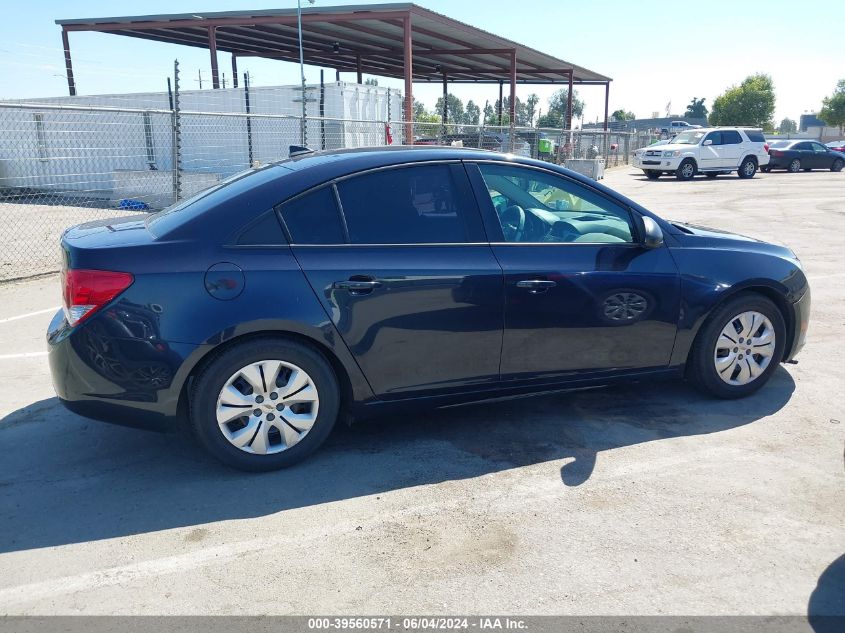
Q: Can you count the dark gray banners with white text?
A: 1